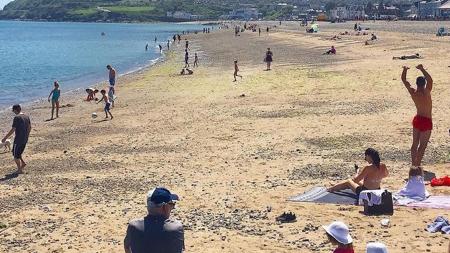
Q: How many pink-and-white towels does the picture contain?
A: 1